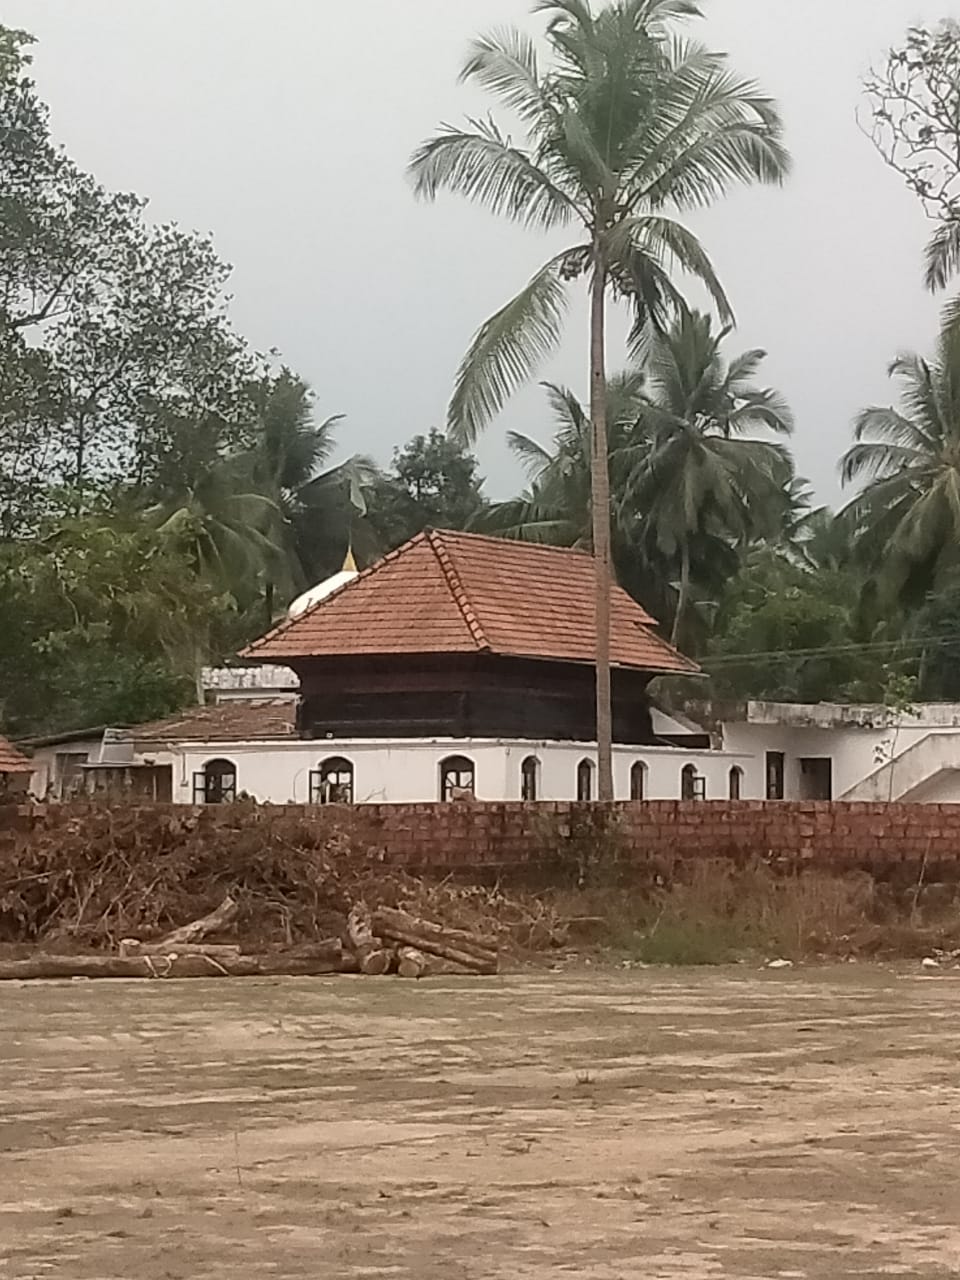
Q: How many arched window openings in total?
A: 8